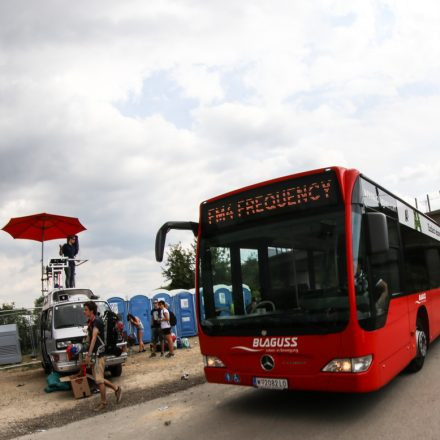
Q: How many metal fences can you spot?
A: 1